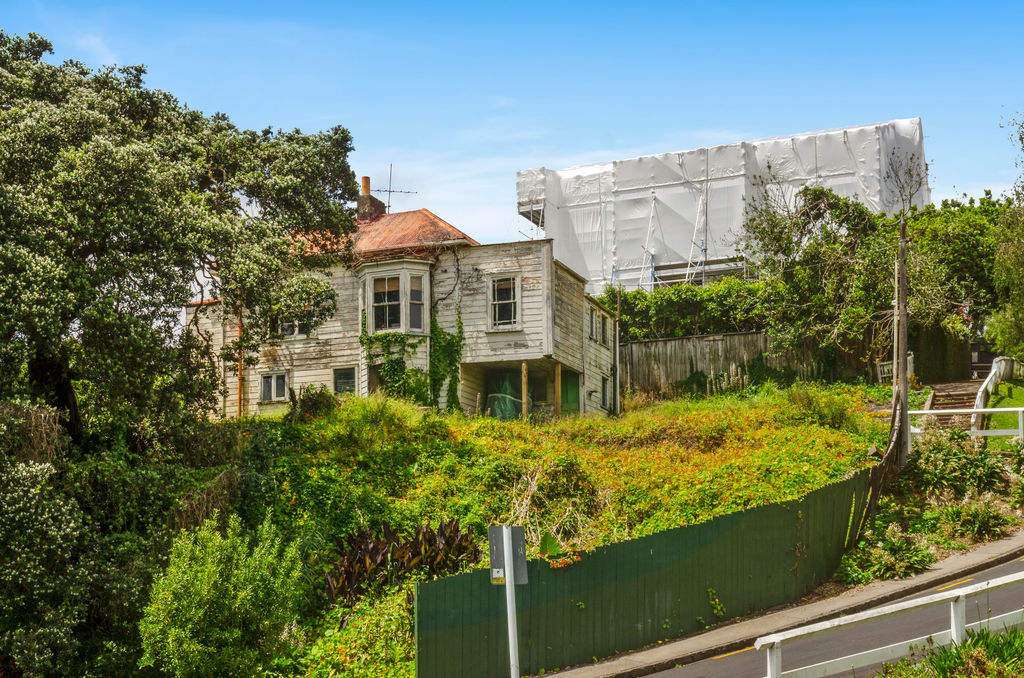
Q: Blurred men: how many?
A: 0